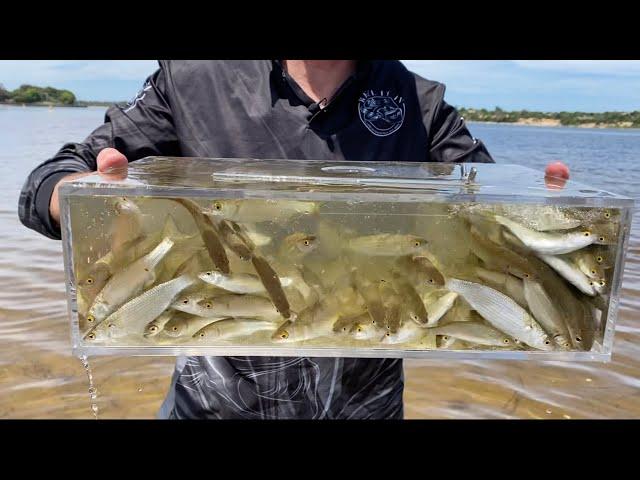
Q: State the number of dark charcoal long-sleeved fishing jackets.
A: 1